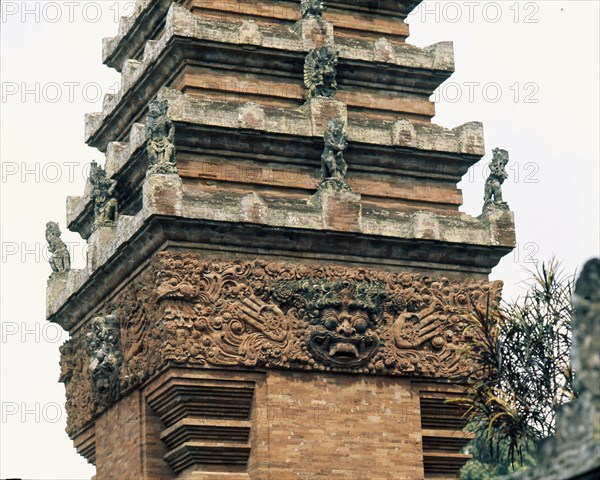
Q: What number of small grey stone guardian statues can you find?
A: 7